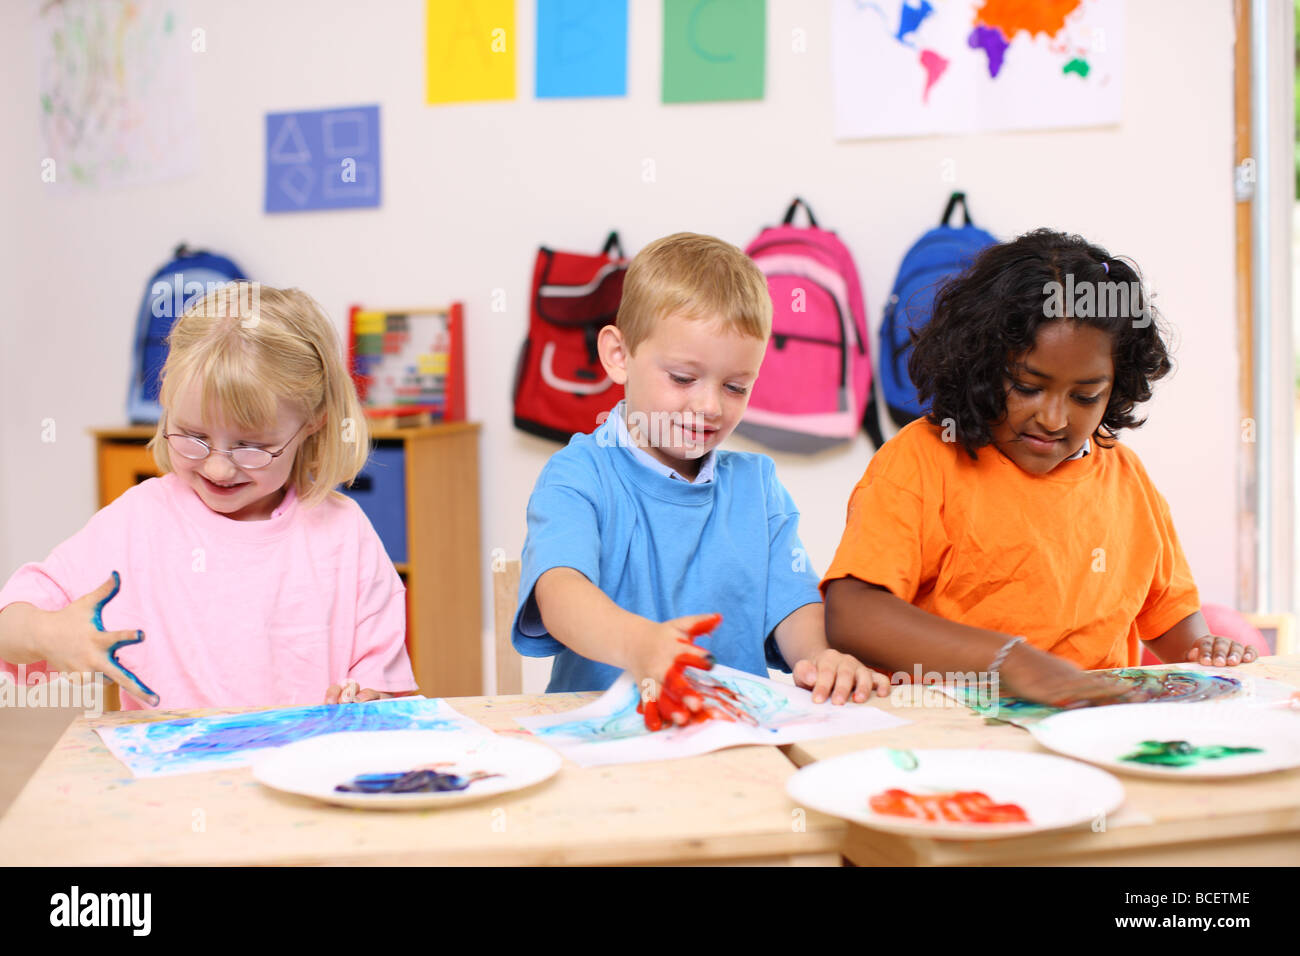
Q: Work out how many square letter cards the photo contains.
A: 3